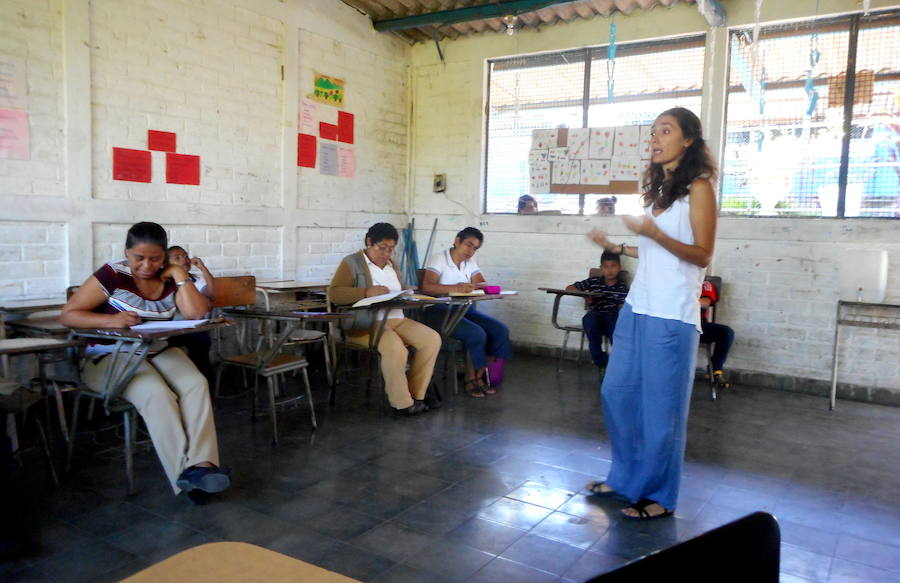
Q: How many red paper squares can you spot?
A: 6